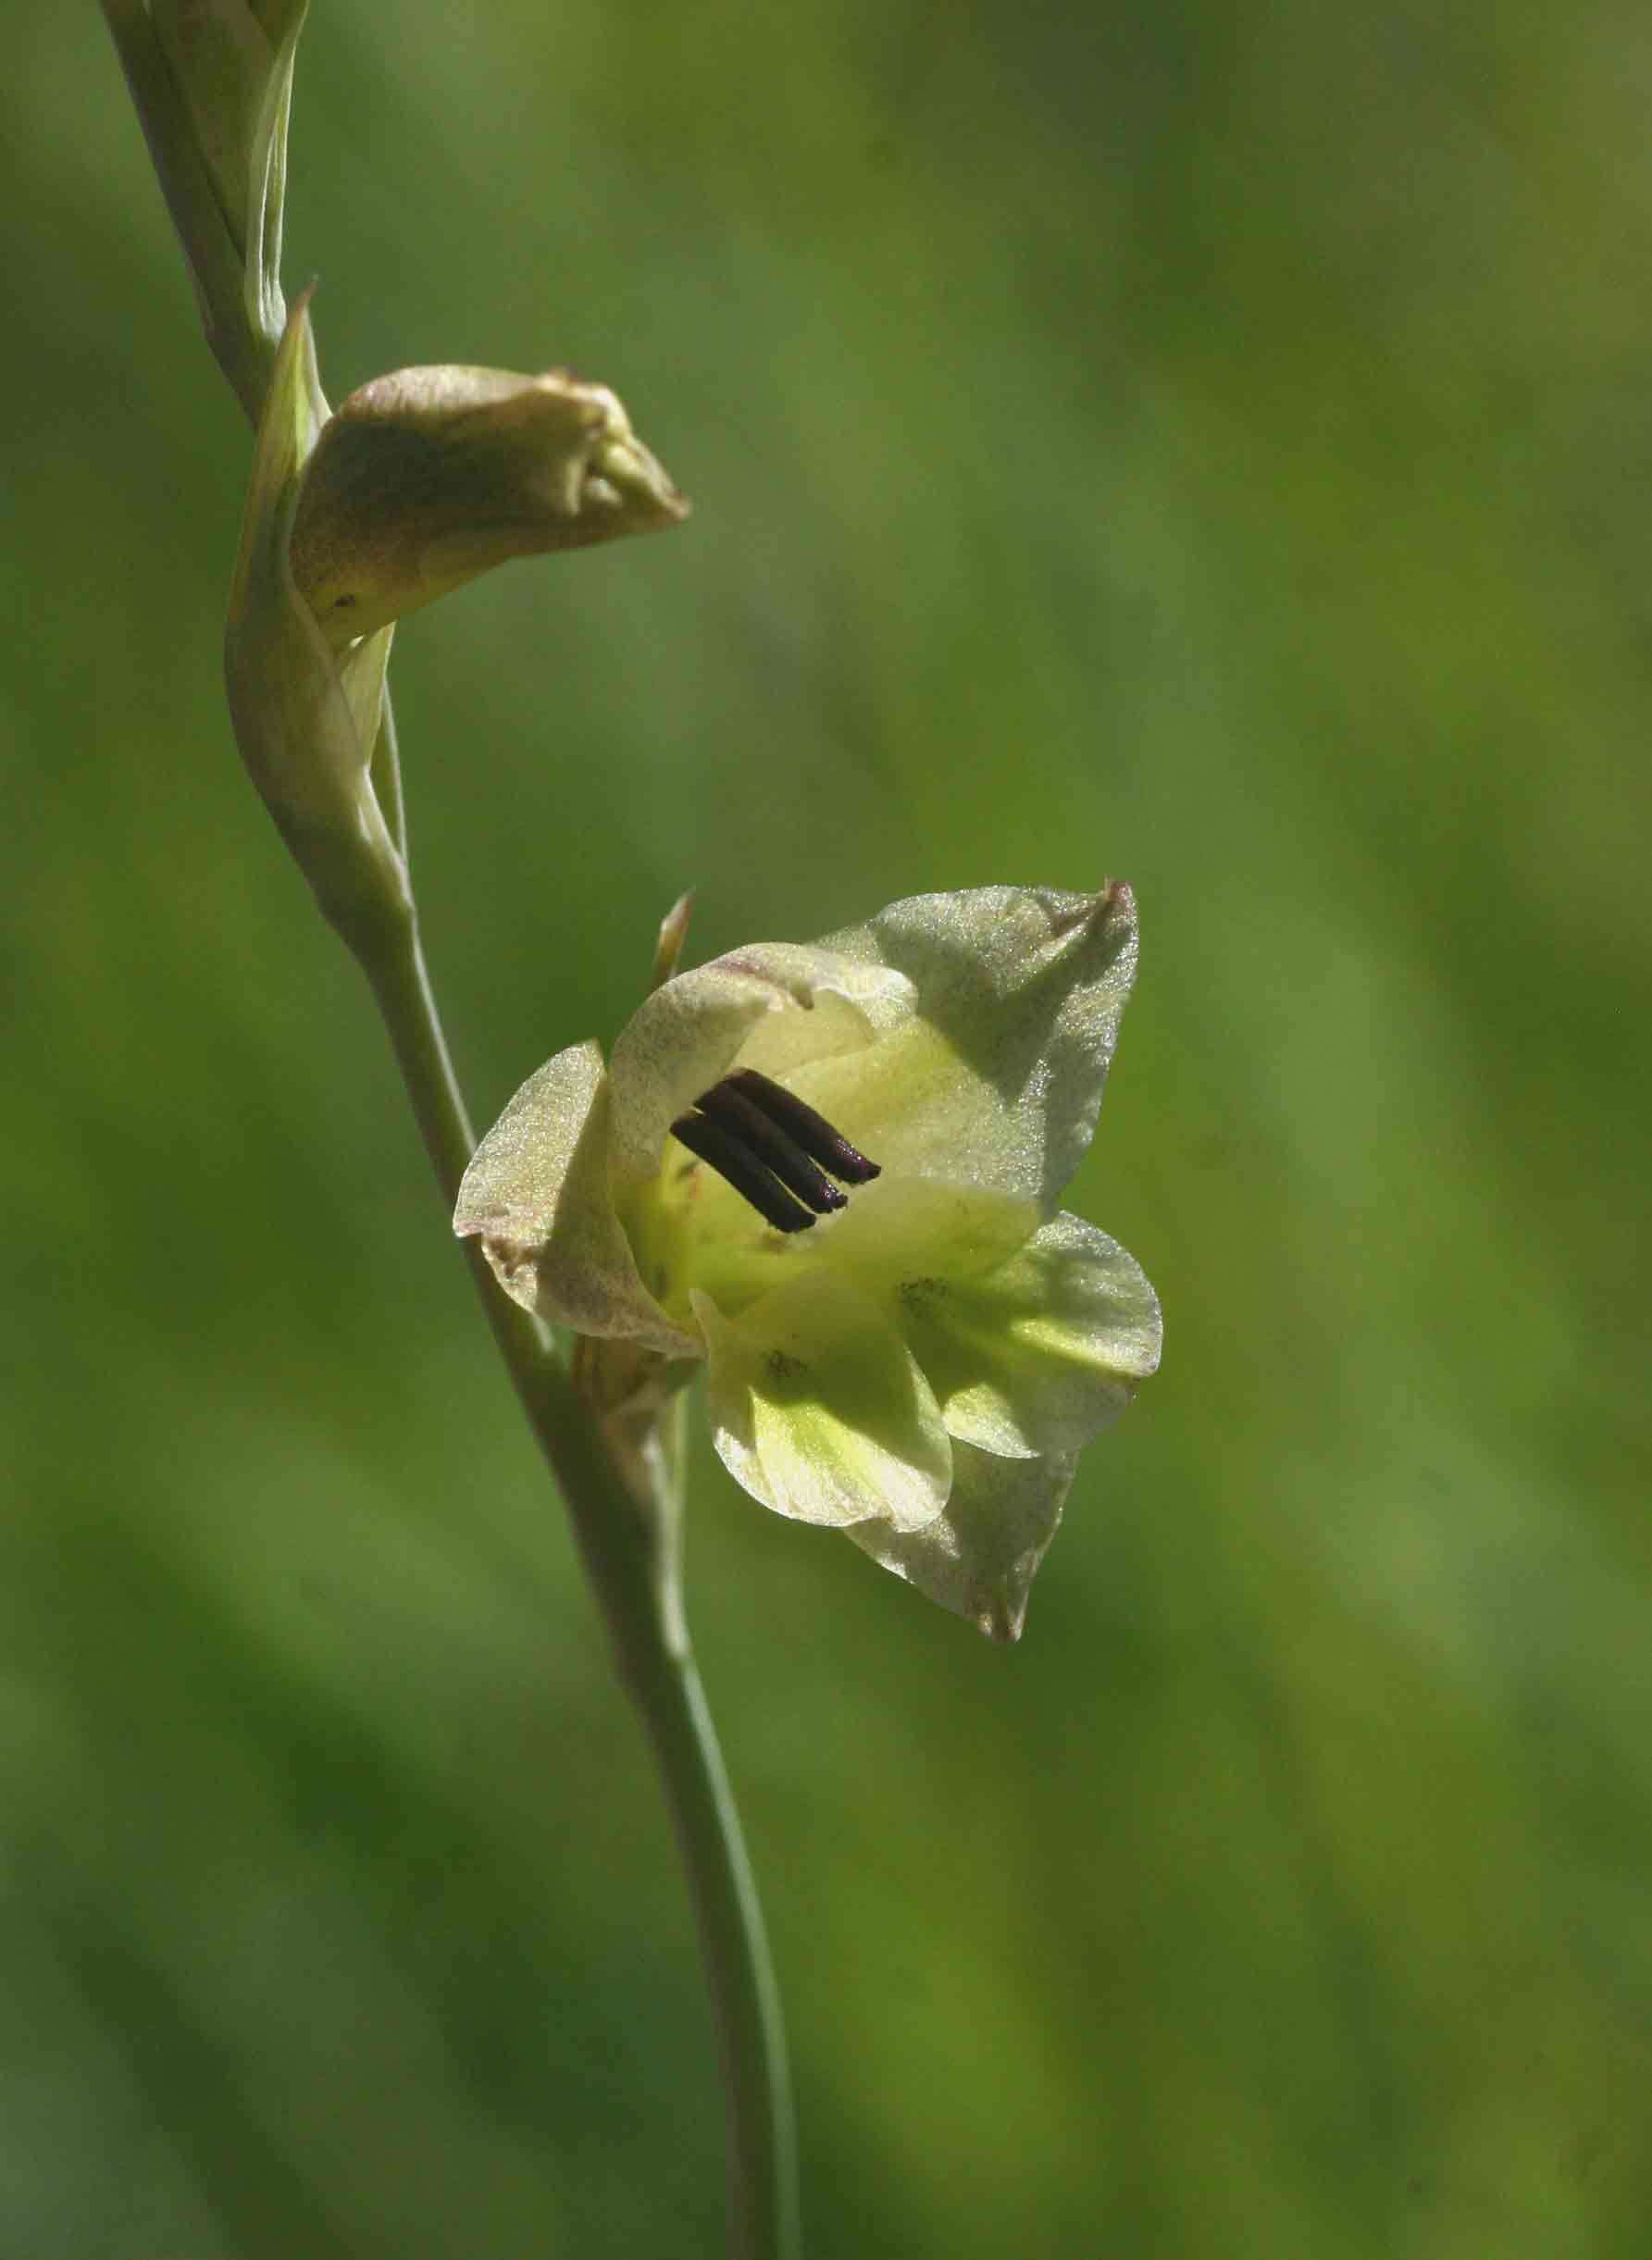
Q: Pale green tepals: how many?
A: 6